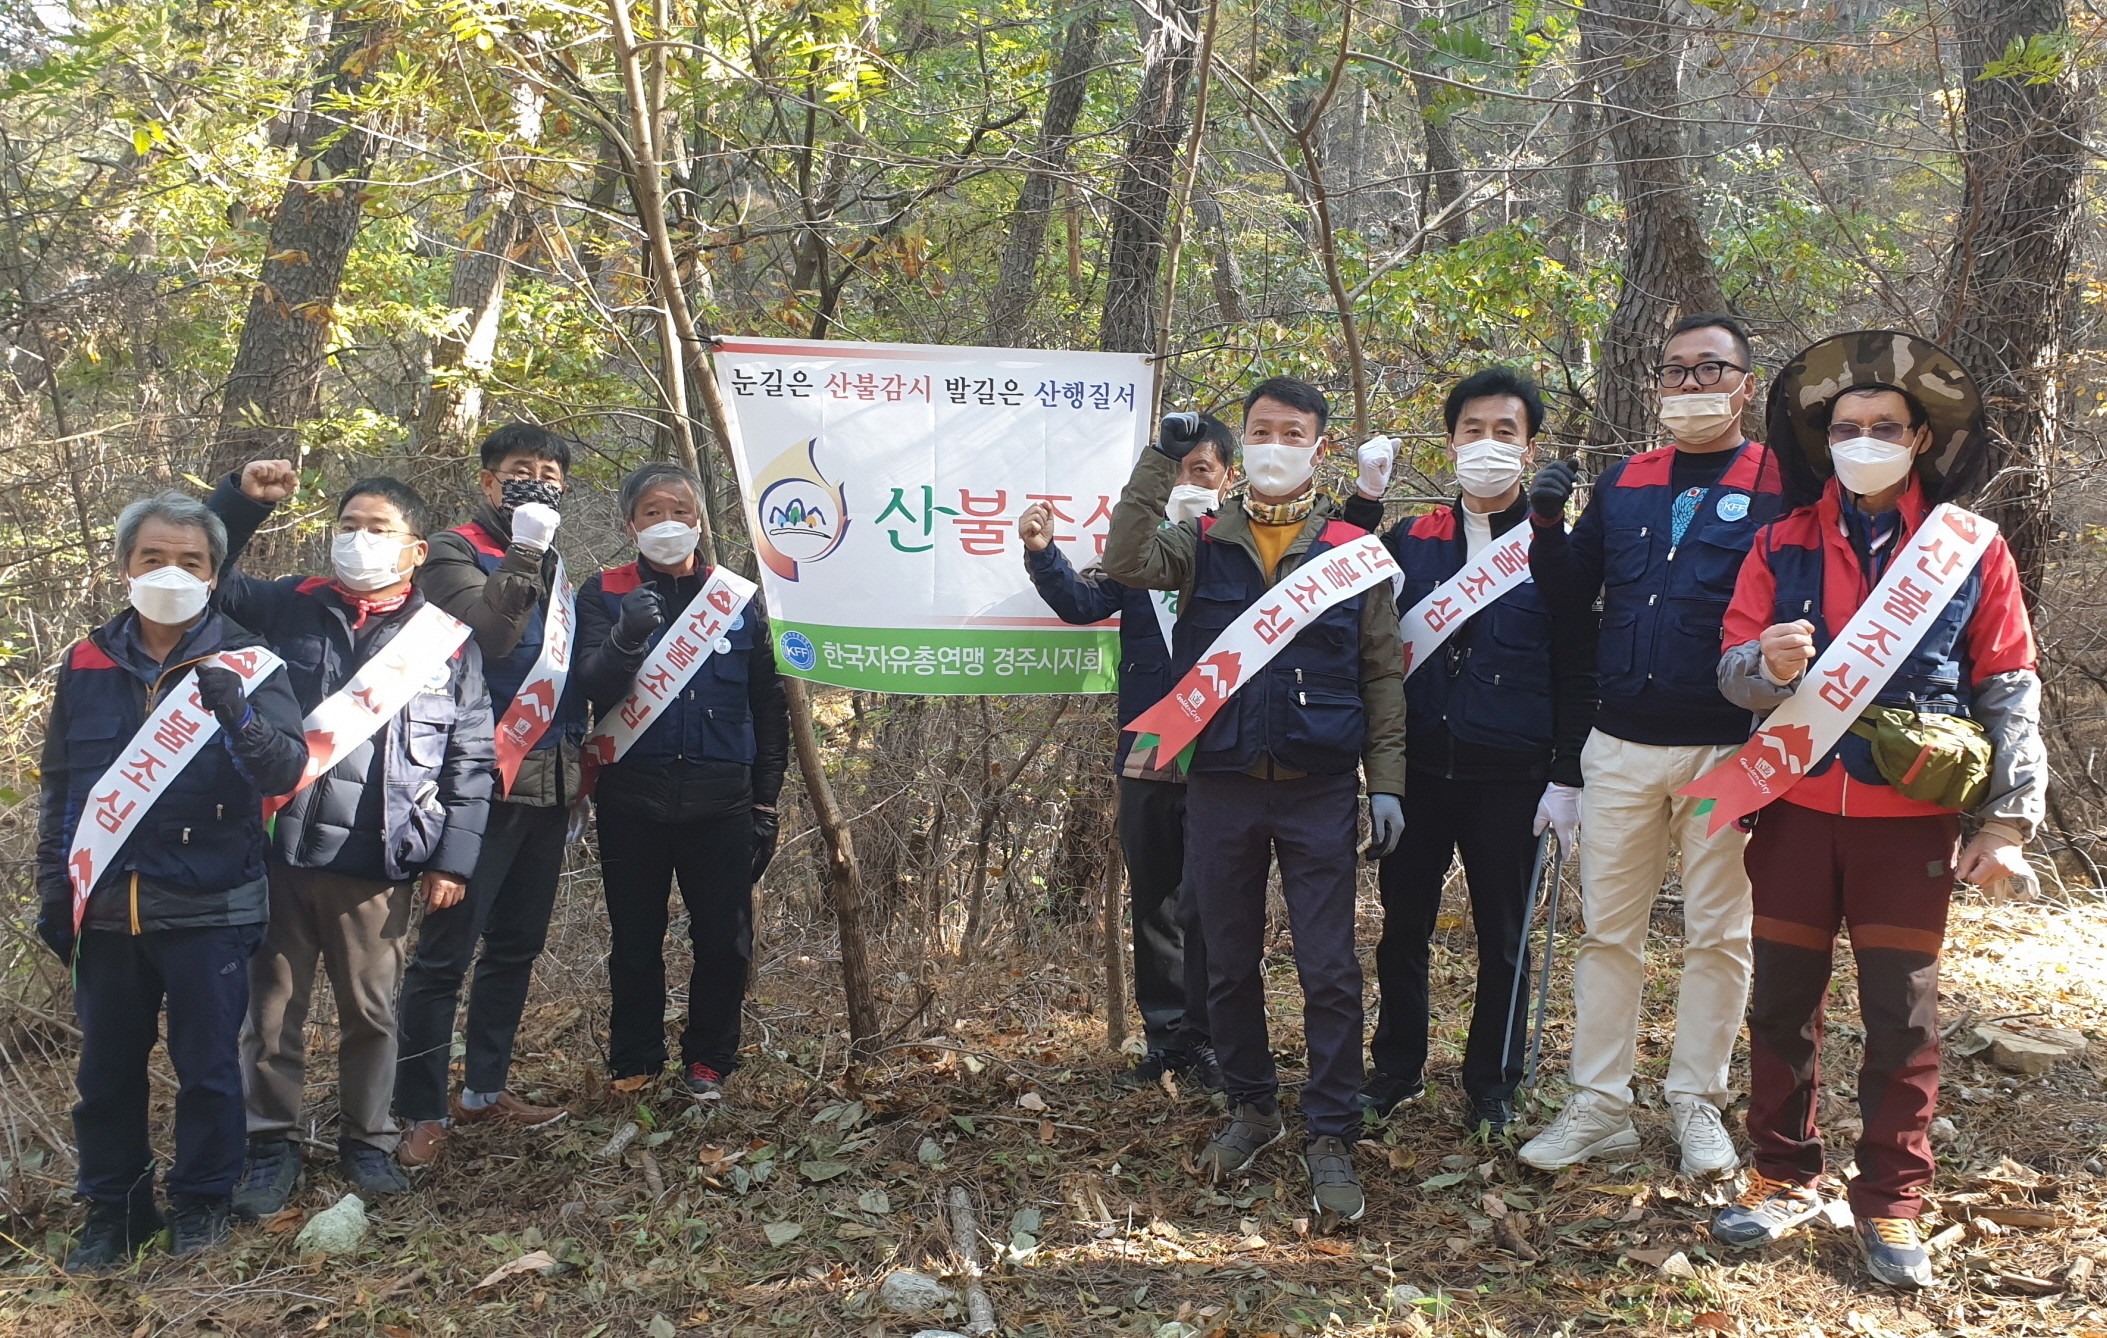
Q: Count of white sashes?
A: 8